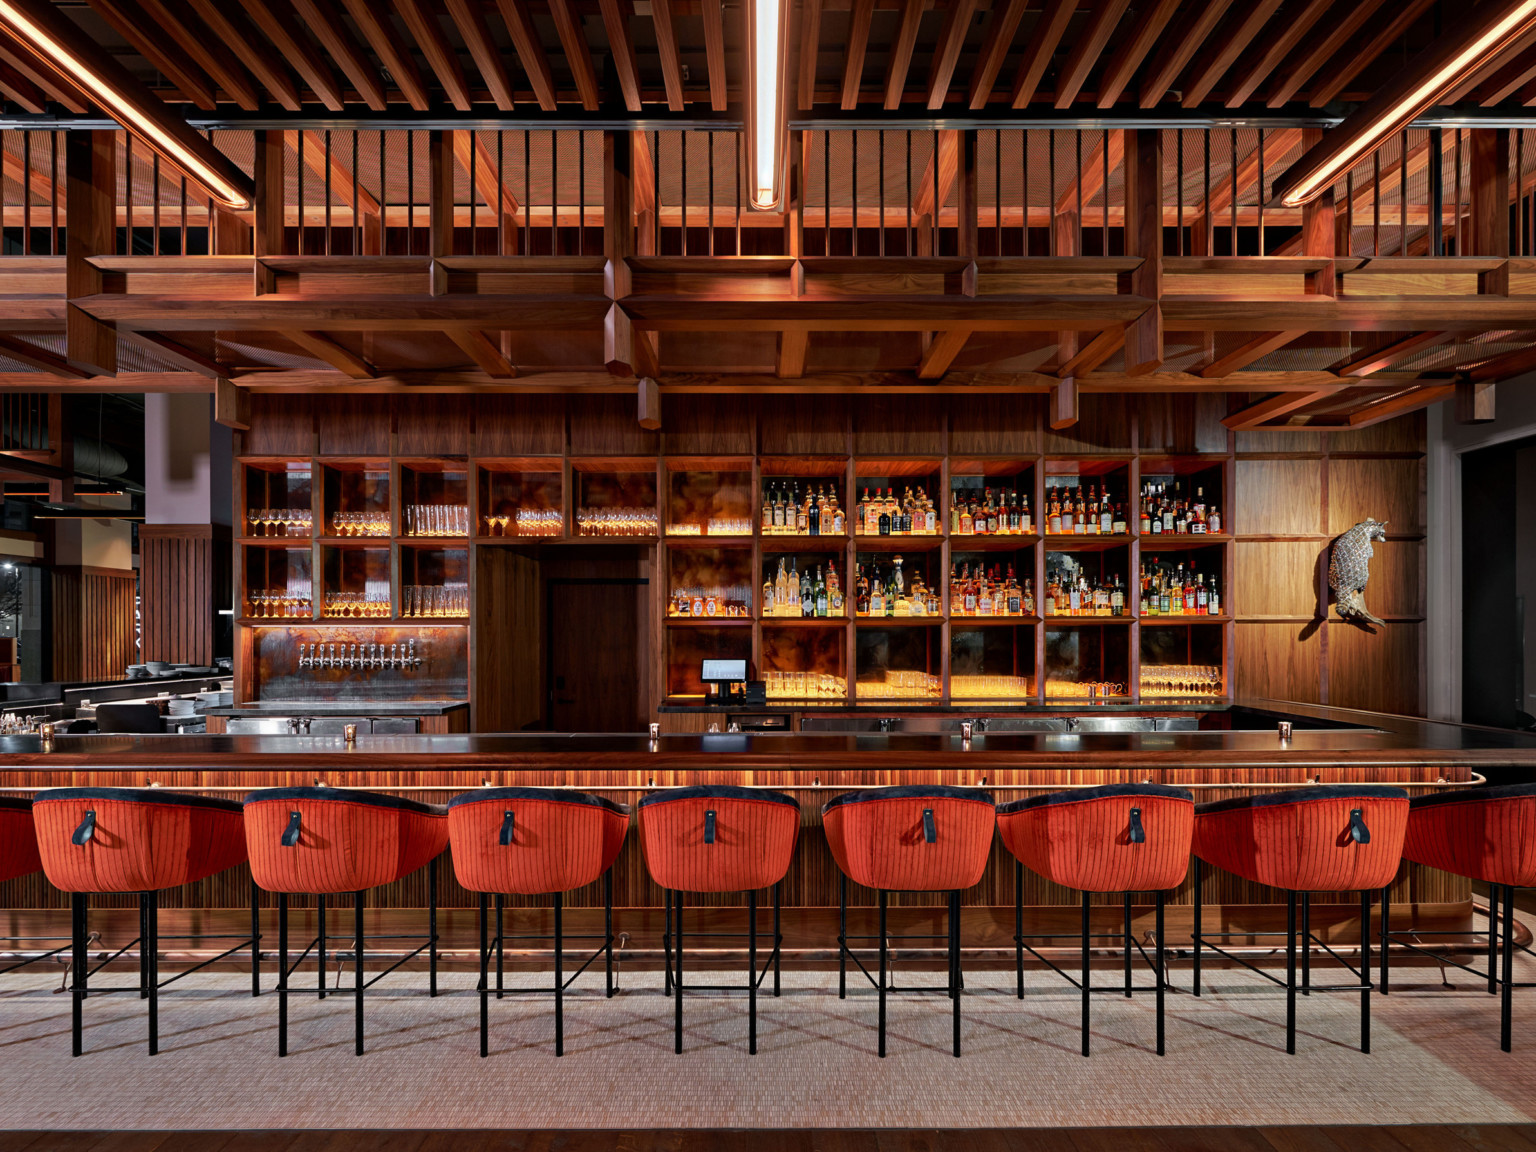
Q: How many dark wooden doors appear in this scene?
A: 1